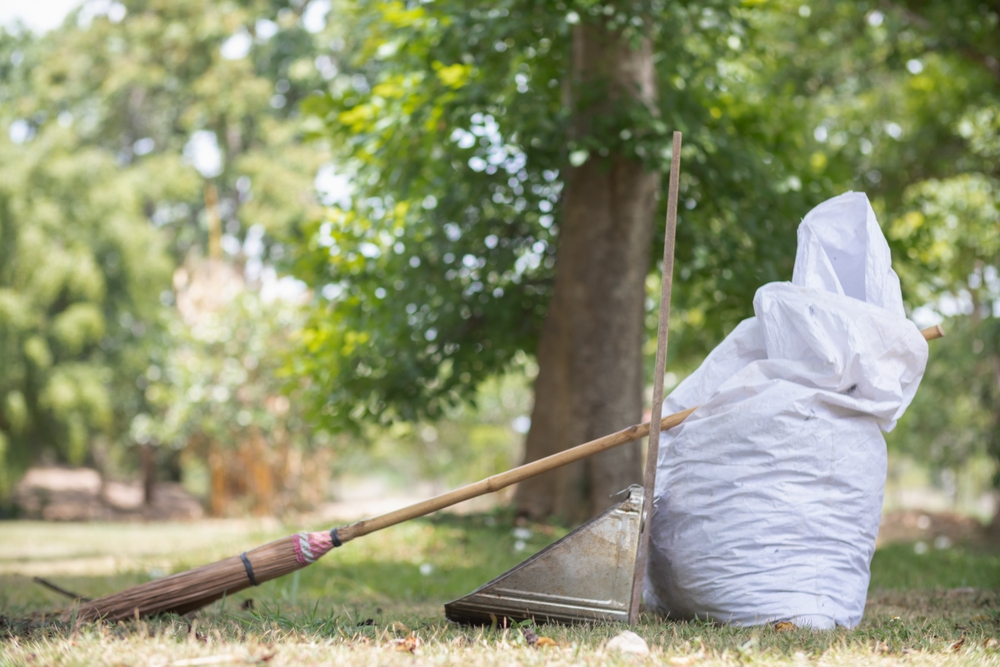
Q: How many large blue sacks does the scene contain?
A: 0